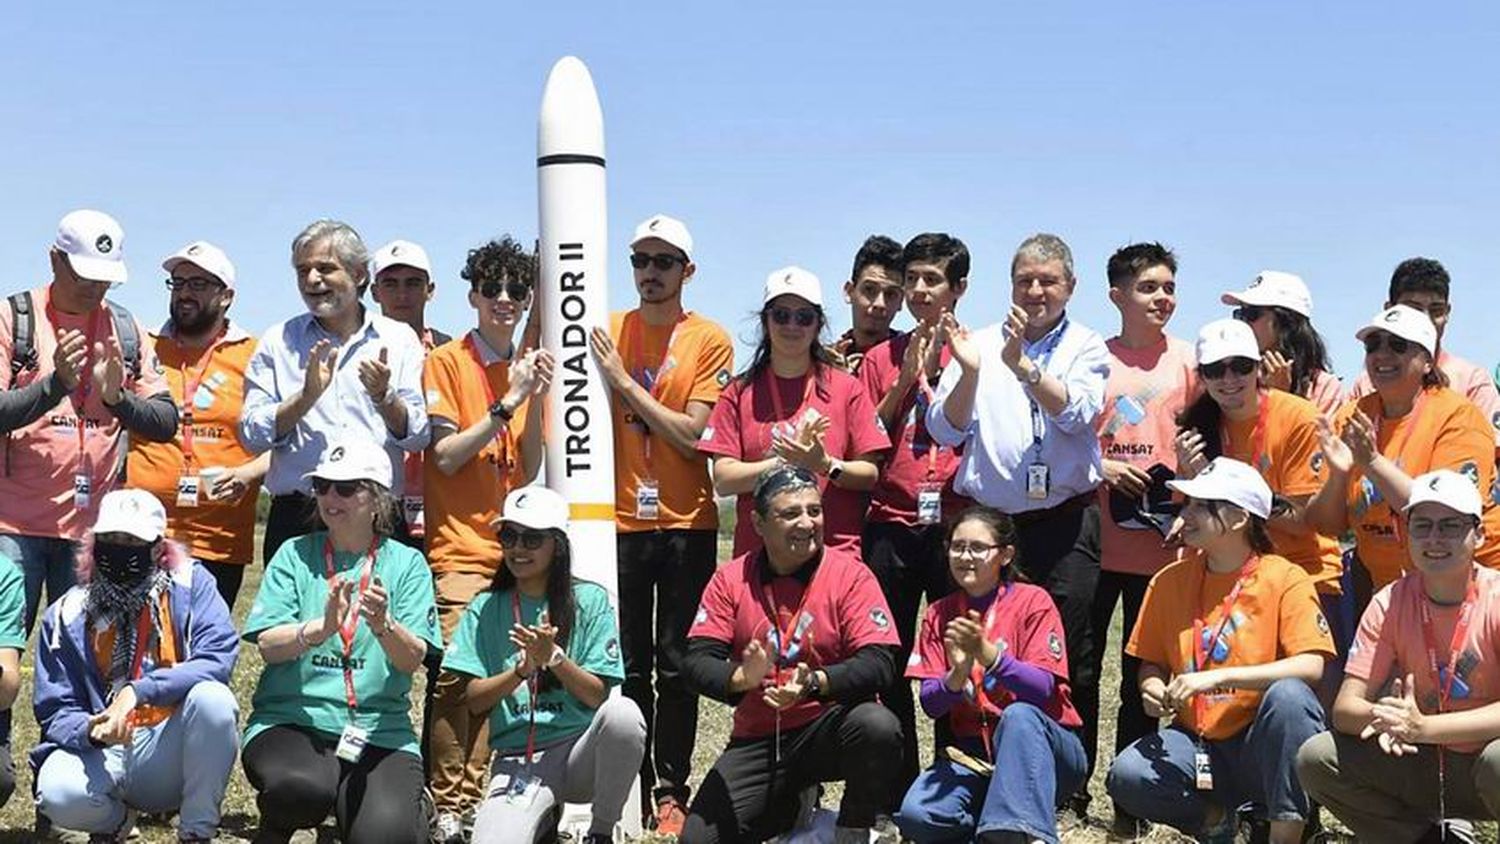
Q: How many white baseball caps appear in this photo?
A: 13